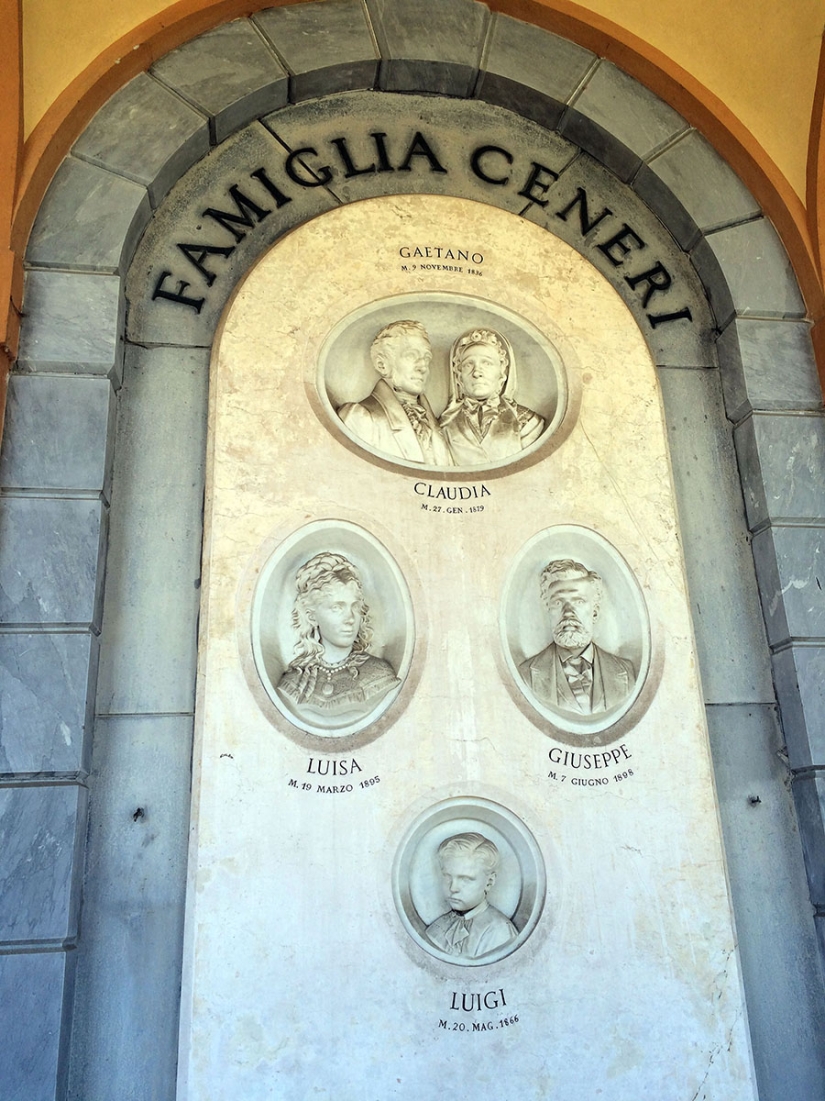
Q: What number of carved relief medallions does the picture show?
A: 4